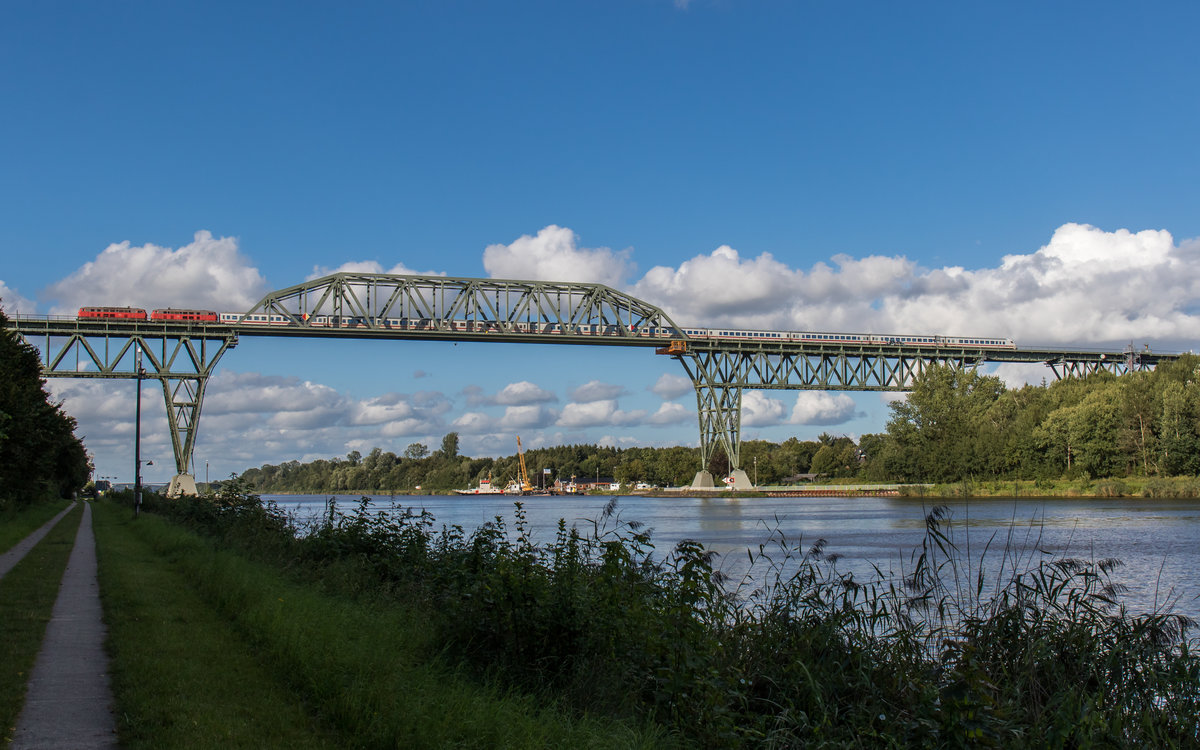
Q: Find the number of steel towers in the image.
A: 2